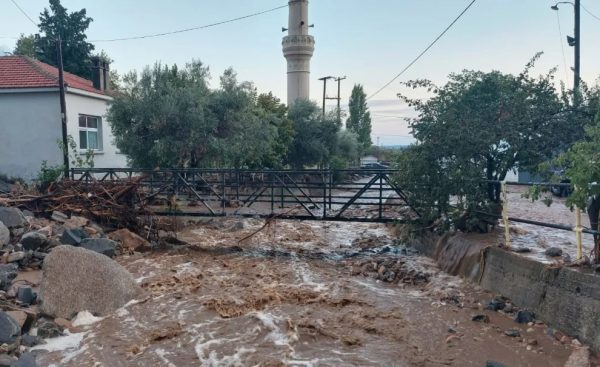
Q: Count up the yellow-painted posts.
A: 2